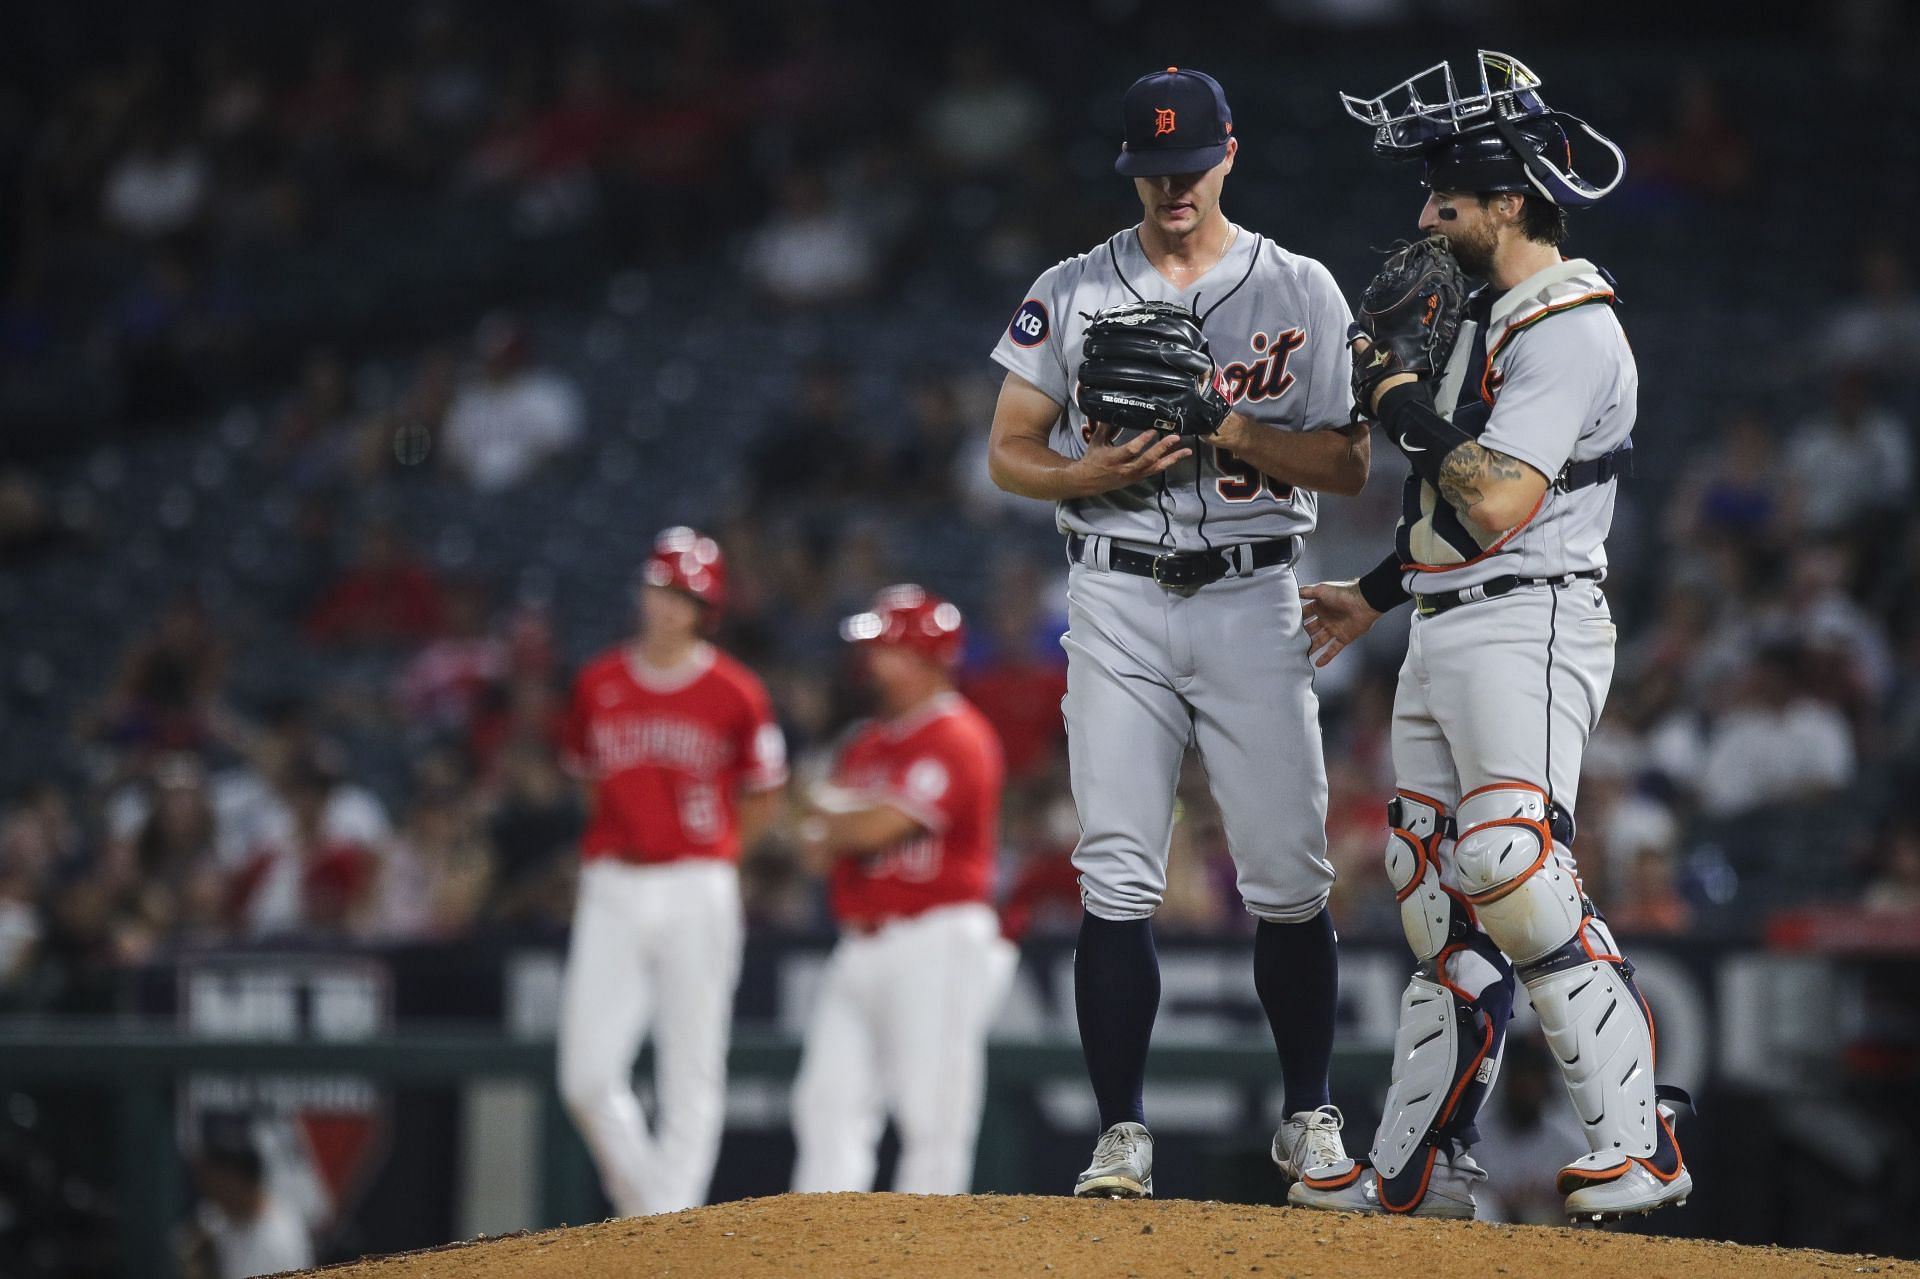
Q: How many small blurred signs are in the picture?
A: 2